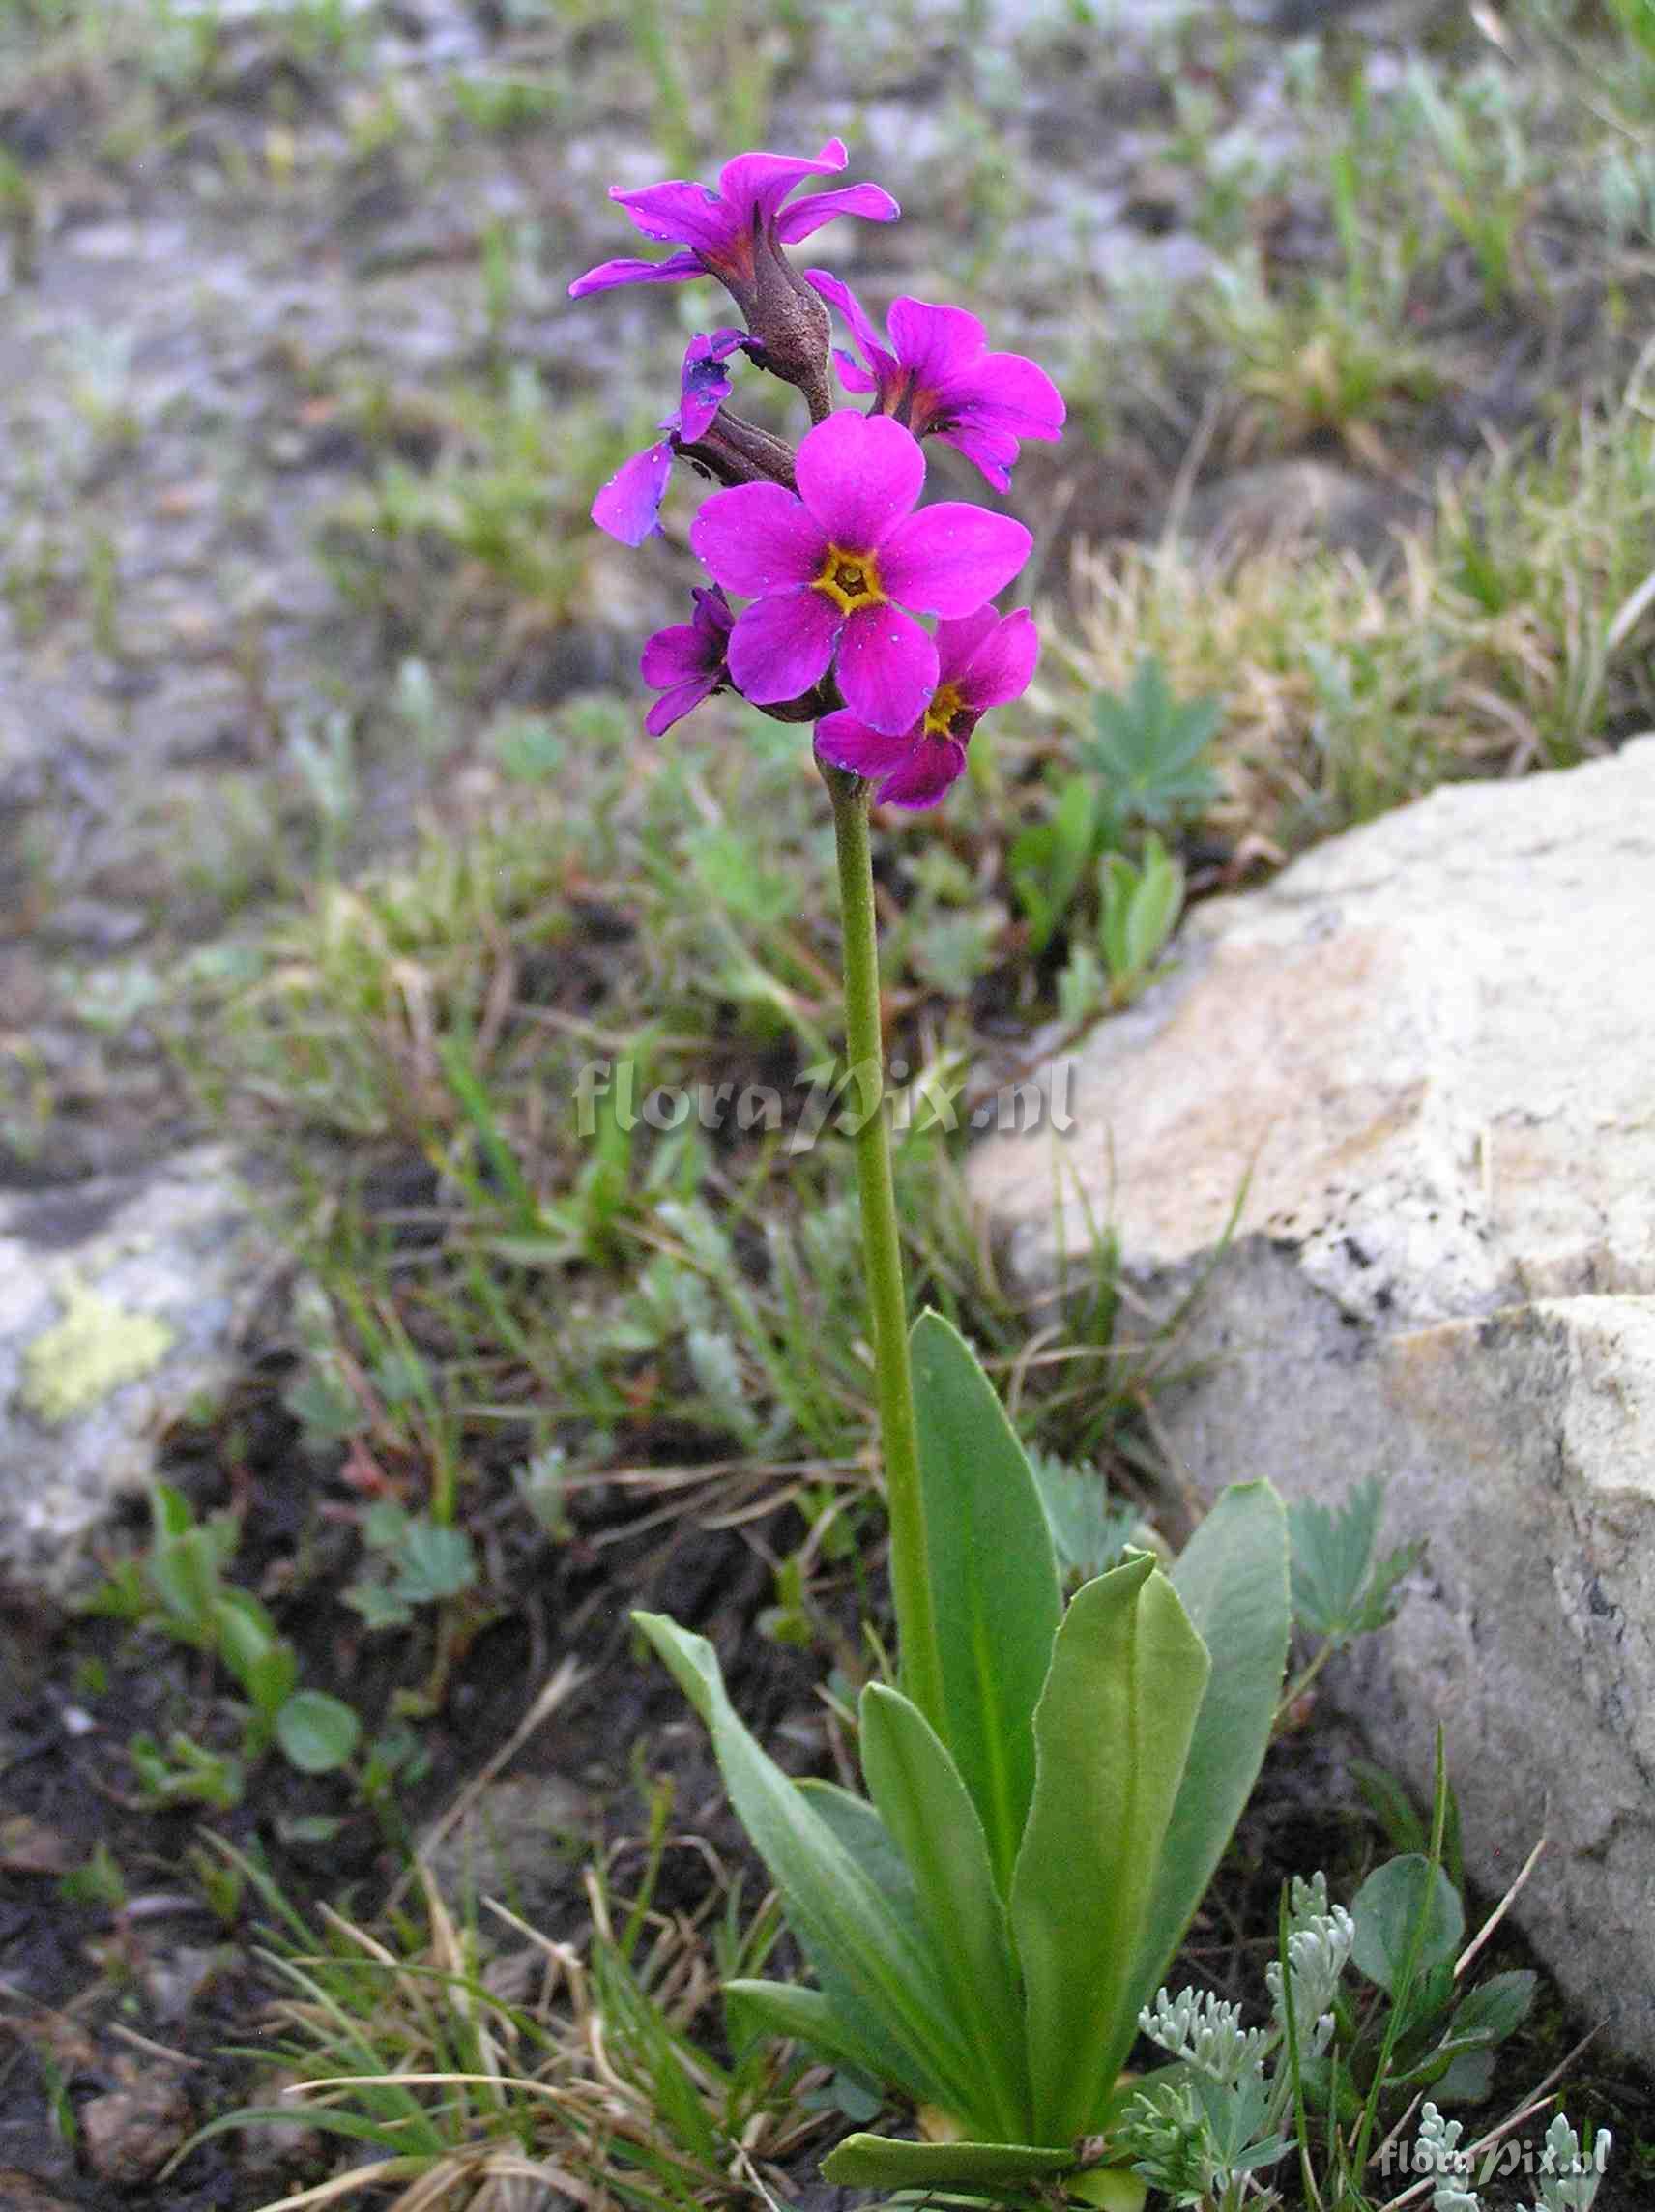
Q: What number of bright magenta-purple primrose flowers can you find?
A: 6